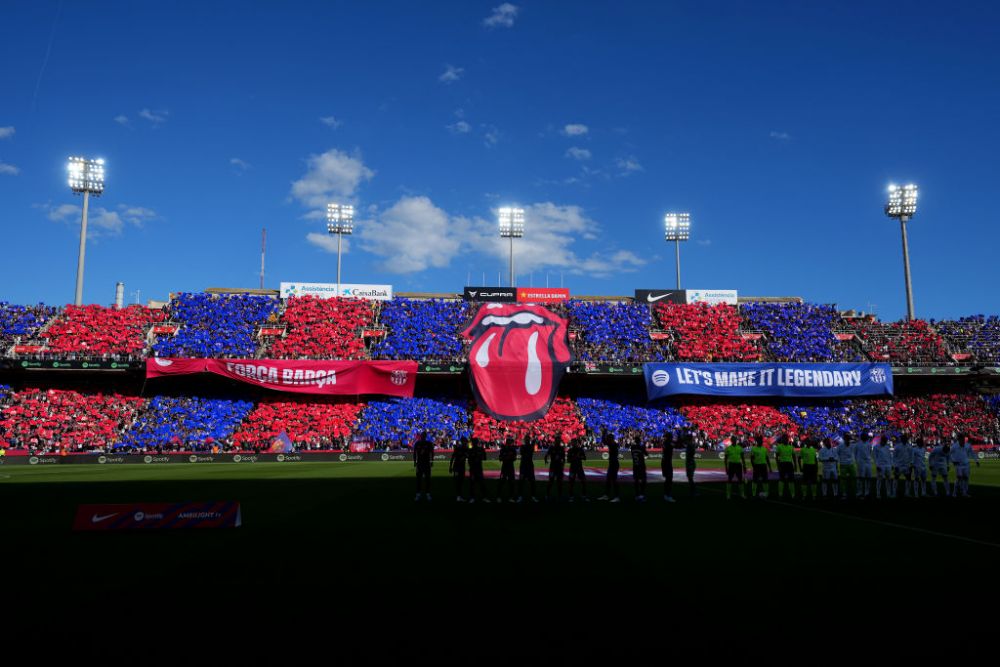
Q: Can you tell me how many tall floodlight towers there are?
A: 5